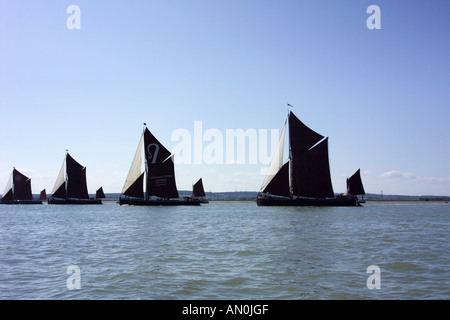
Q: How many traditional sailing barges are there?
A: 4